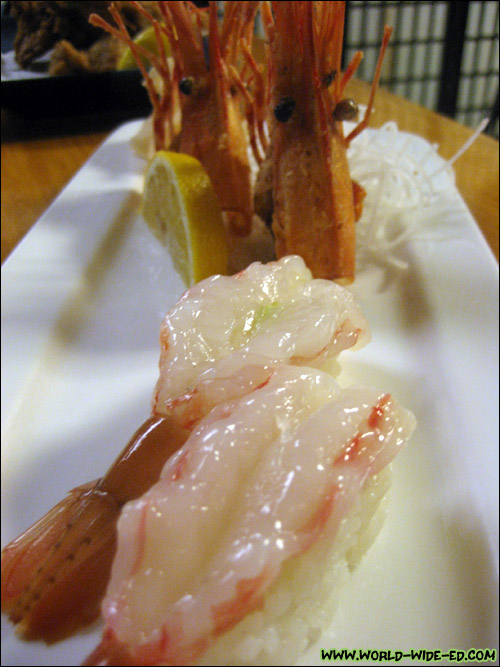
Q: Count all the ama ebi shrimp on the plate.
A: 2